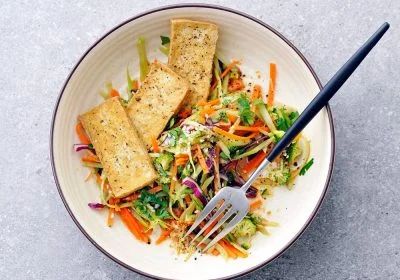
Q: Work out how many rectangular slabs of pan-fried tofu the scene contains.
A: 3